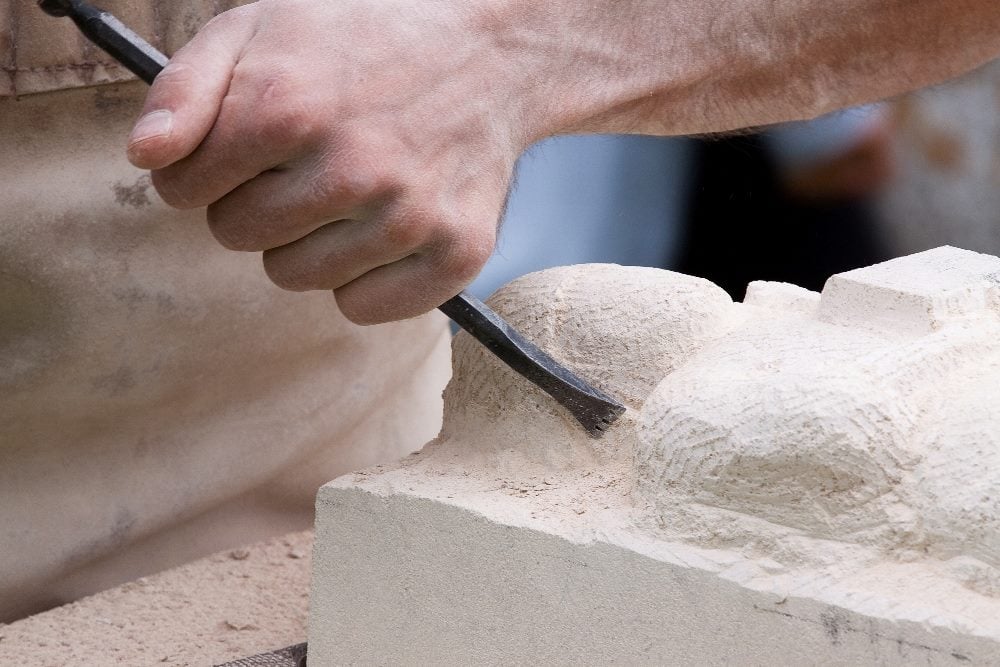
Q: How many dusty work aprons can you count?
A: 1